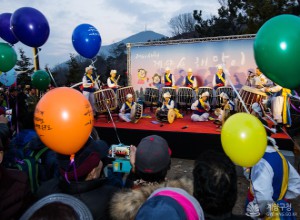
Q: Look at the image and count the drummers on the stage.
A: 11